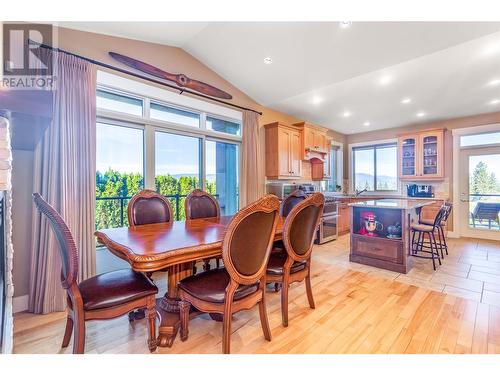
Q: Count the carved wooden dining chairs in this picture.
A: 6